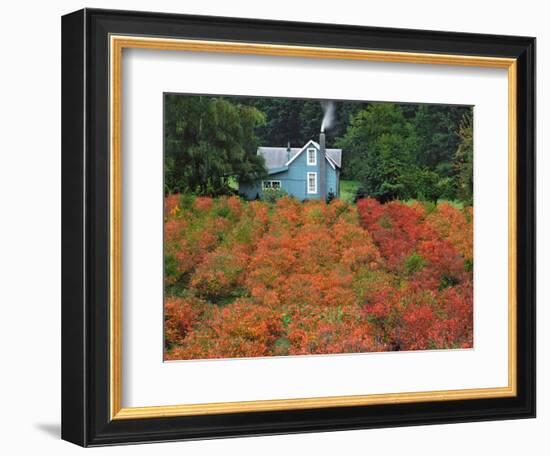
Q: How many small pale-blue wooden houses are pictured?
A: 1